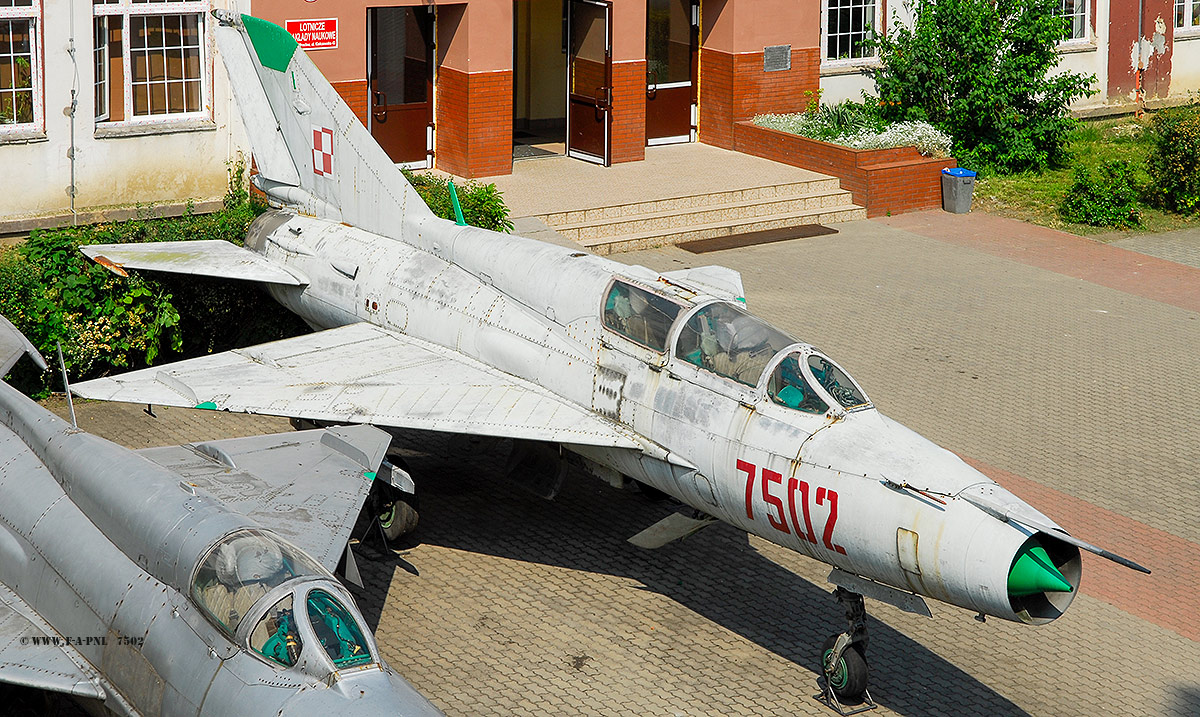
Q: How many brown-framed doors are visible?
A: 3